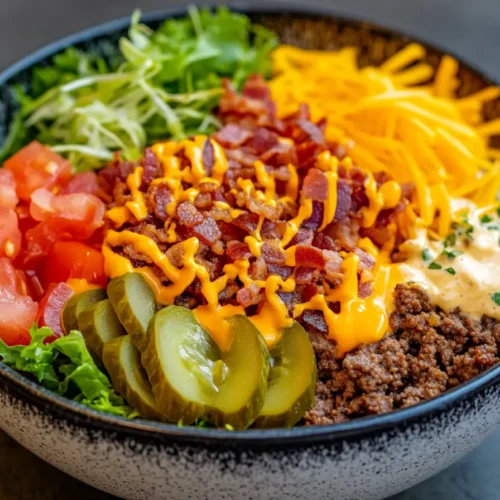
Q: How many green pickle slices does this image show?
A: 7